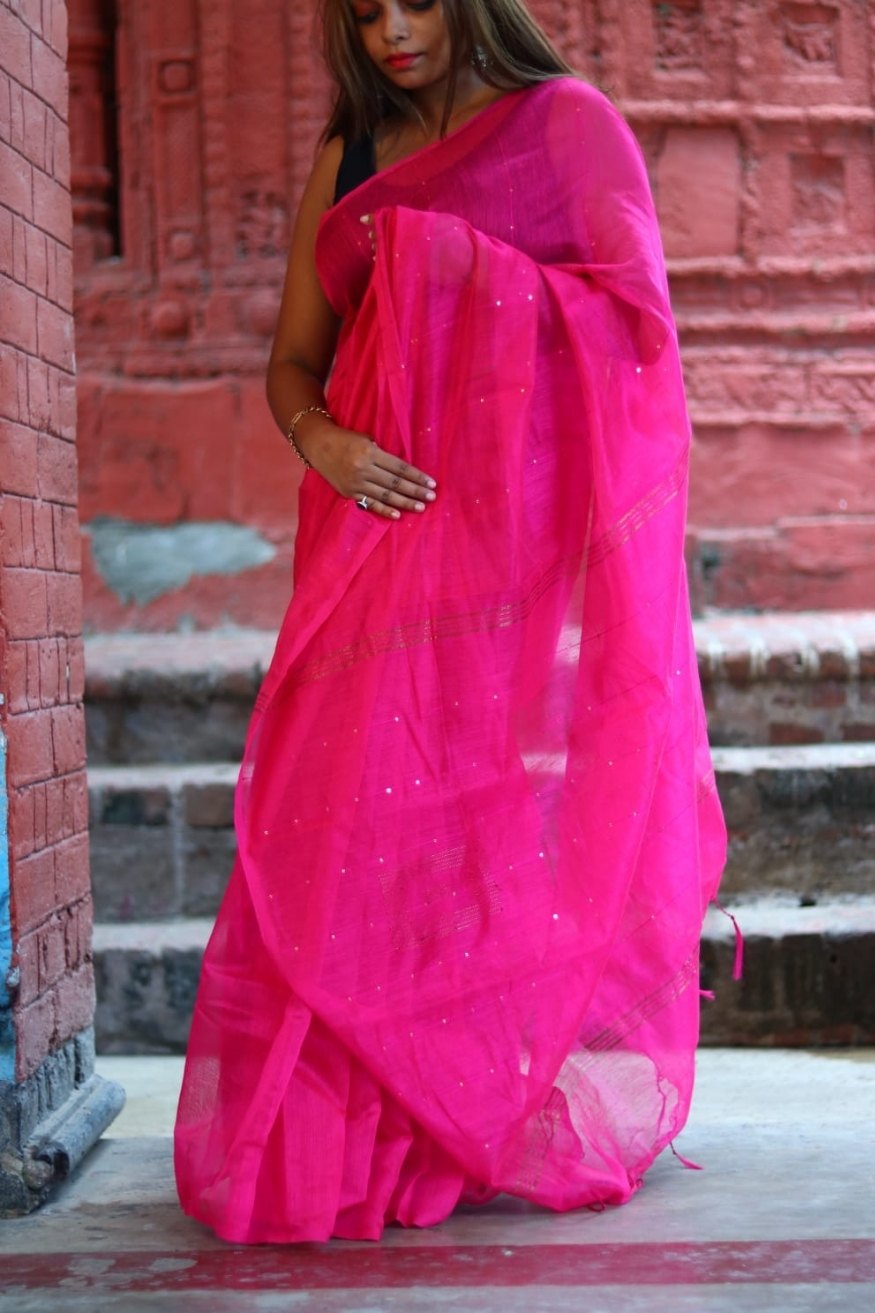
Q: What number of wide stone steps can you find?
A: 3